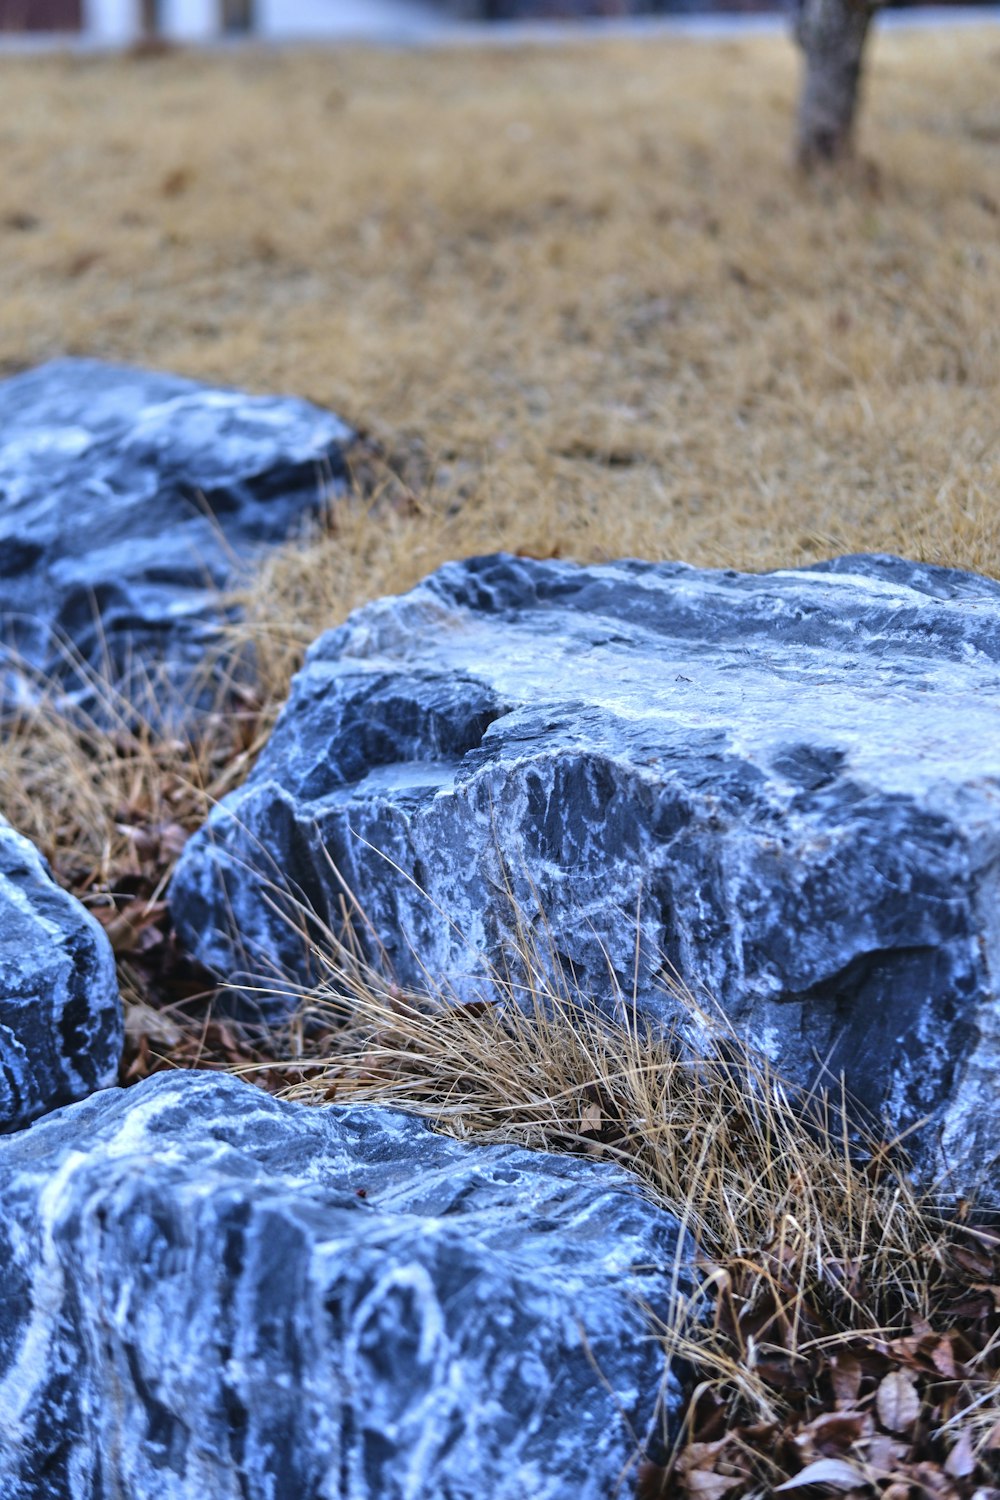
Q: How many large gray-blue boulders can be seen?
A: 4